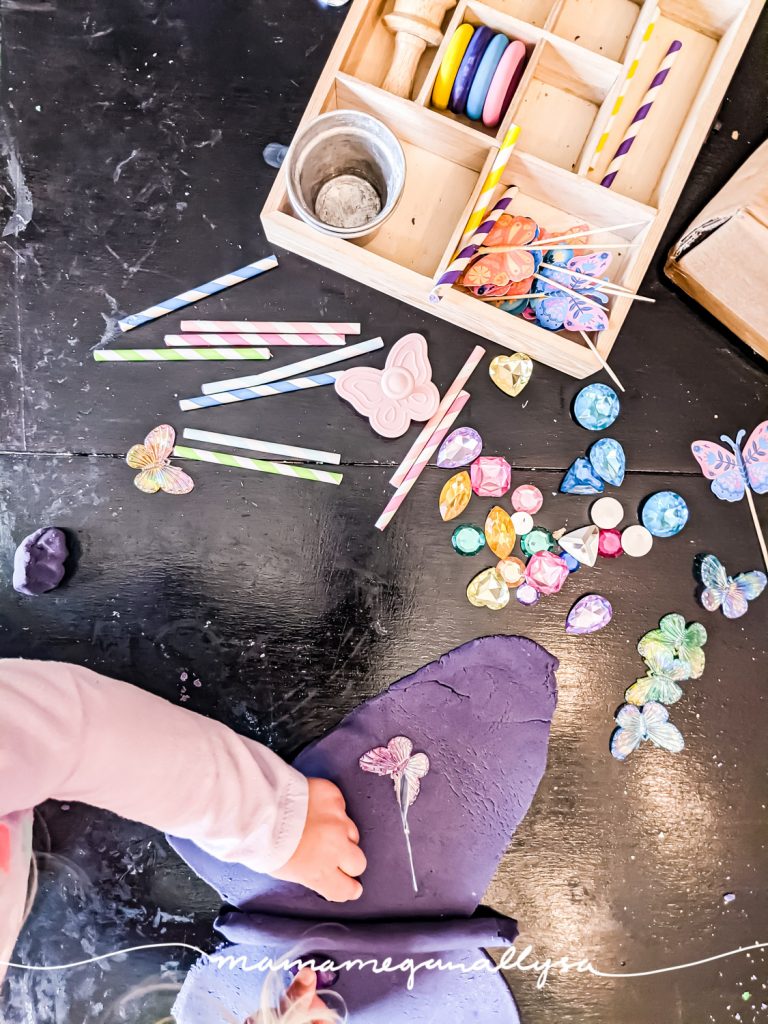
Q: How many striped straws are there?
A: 14